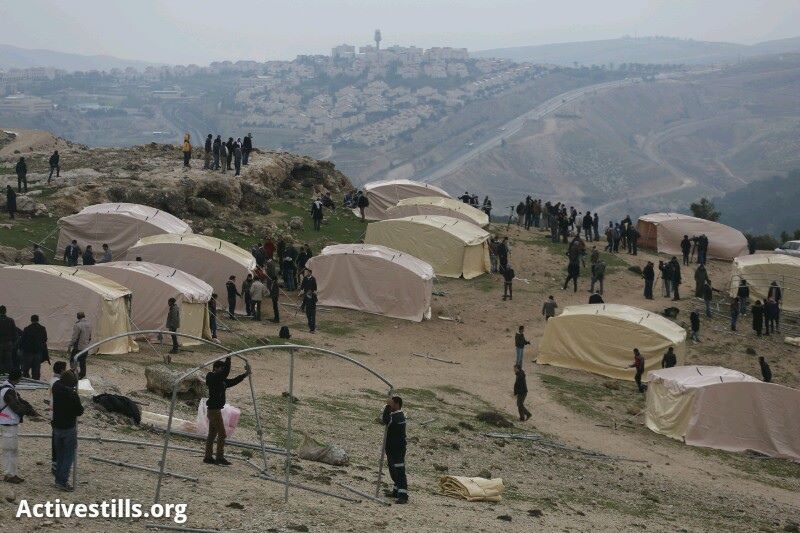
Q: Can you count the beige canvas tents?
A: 12